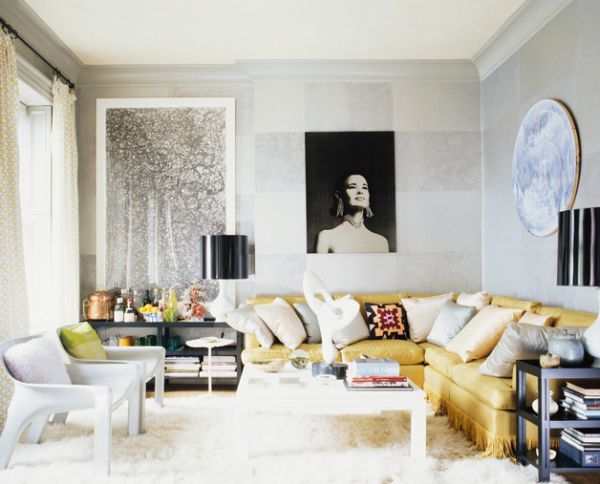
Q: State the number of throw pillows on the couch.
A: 11